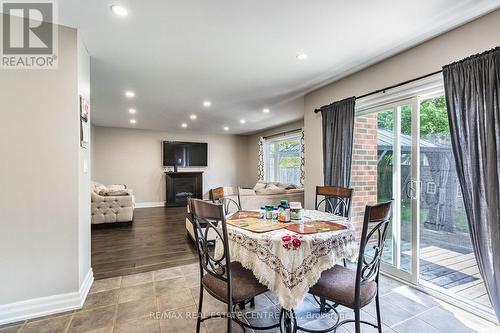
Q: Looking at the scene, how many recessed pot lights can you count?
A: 11